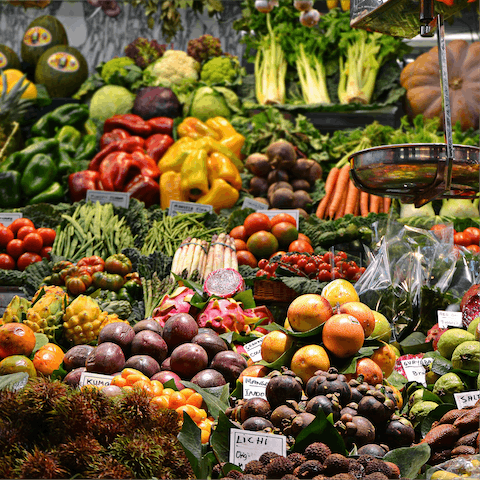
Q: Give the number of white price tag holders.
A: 12